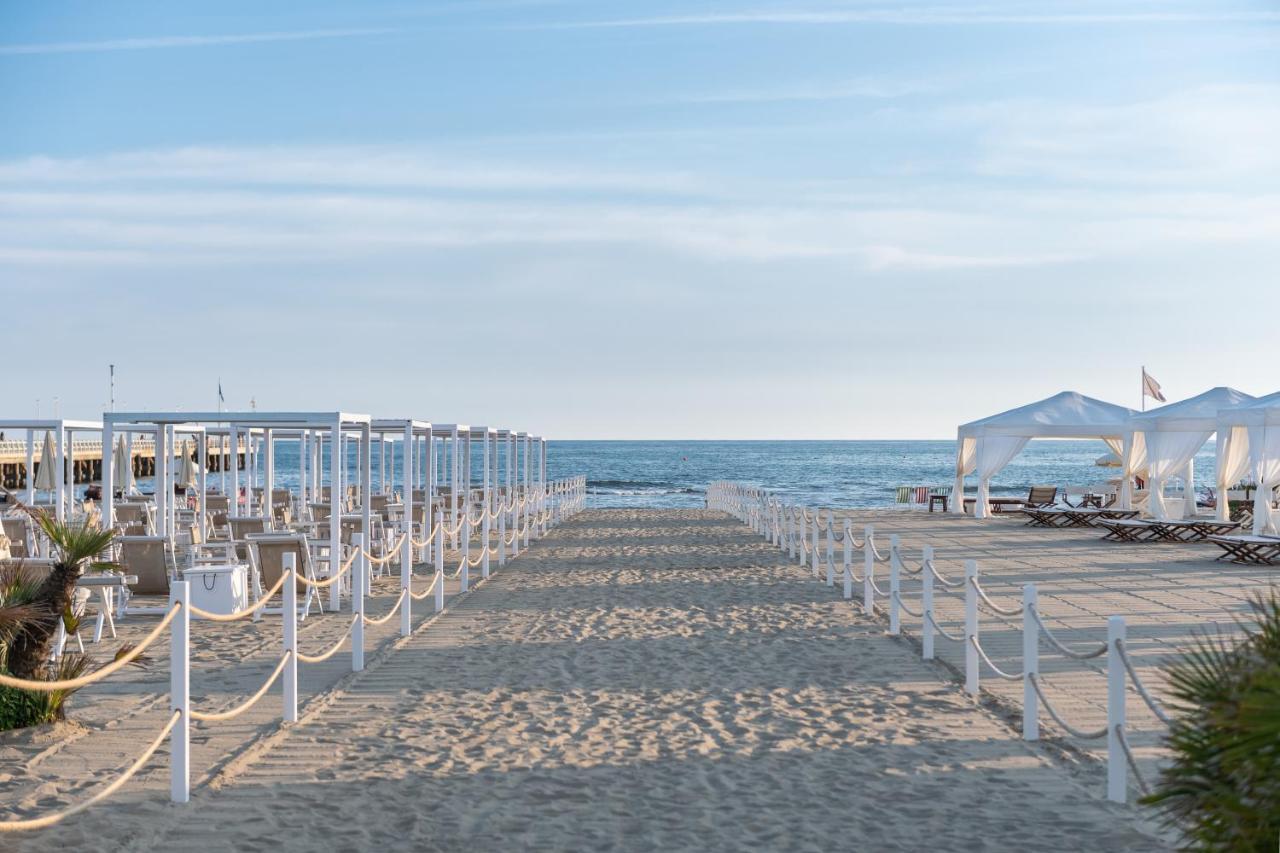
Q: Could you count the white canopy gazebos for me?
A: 3